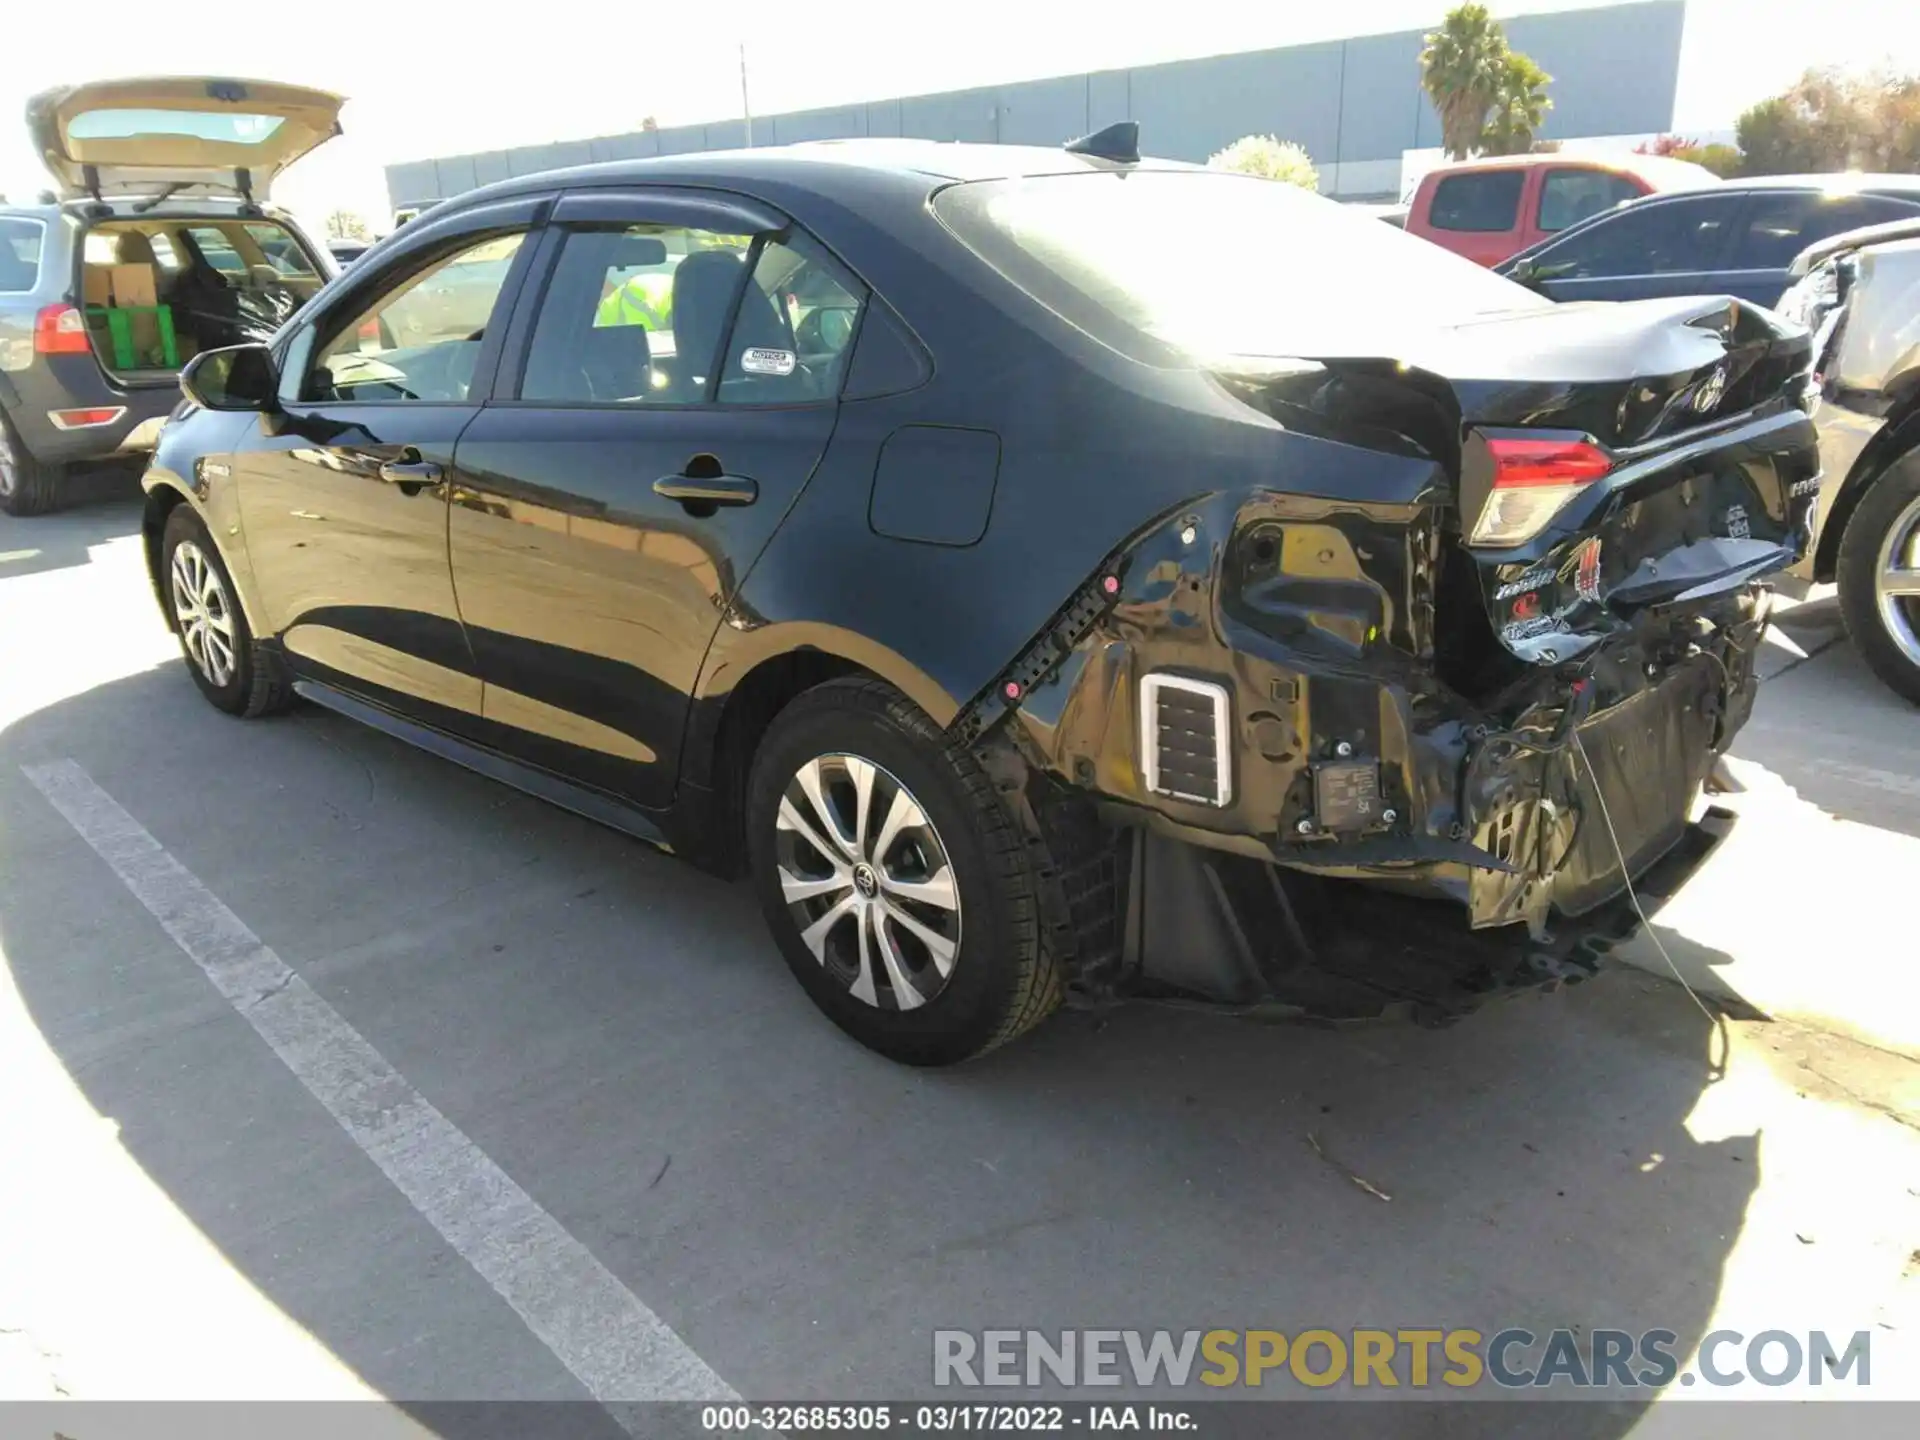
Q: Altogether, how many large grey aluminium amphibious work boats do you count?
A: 0